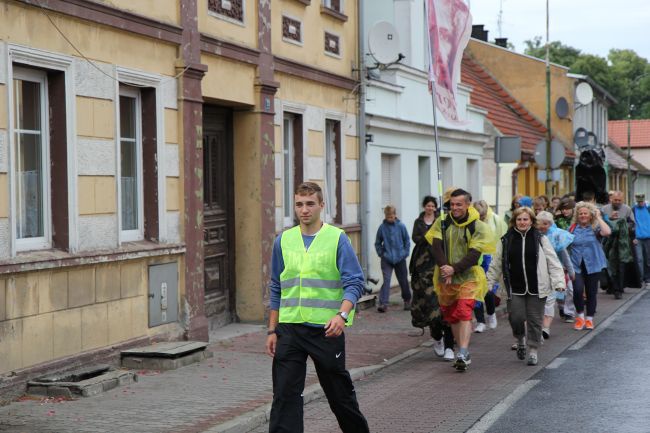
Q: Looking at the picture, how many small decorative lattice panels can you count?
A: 3